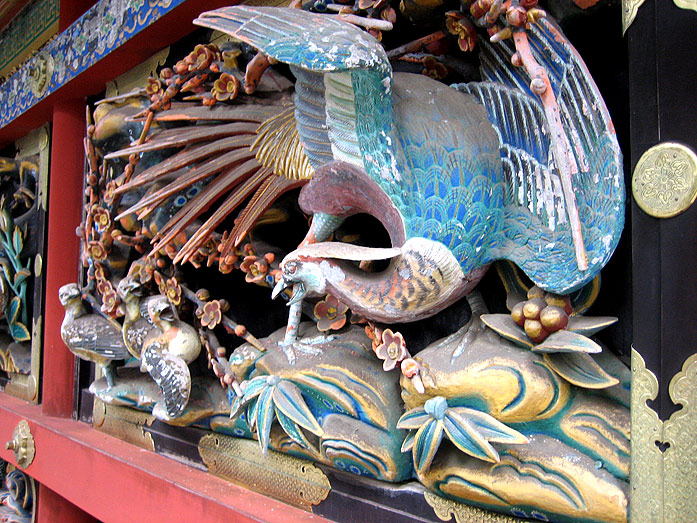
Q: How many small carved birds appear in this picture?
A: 3